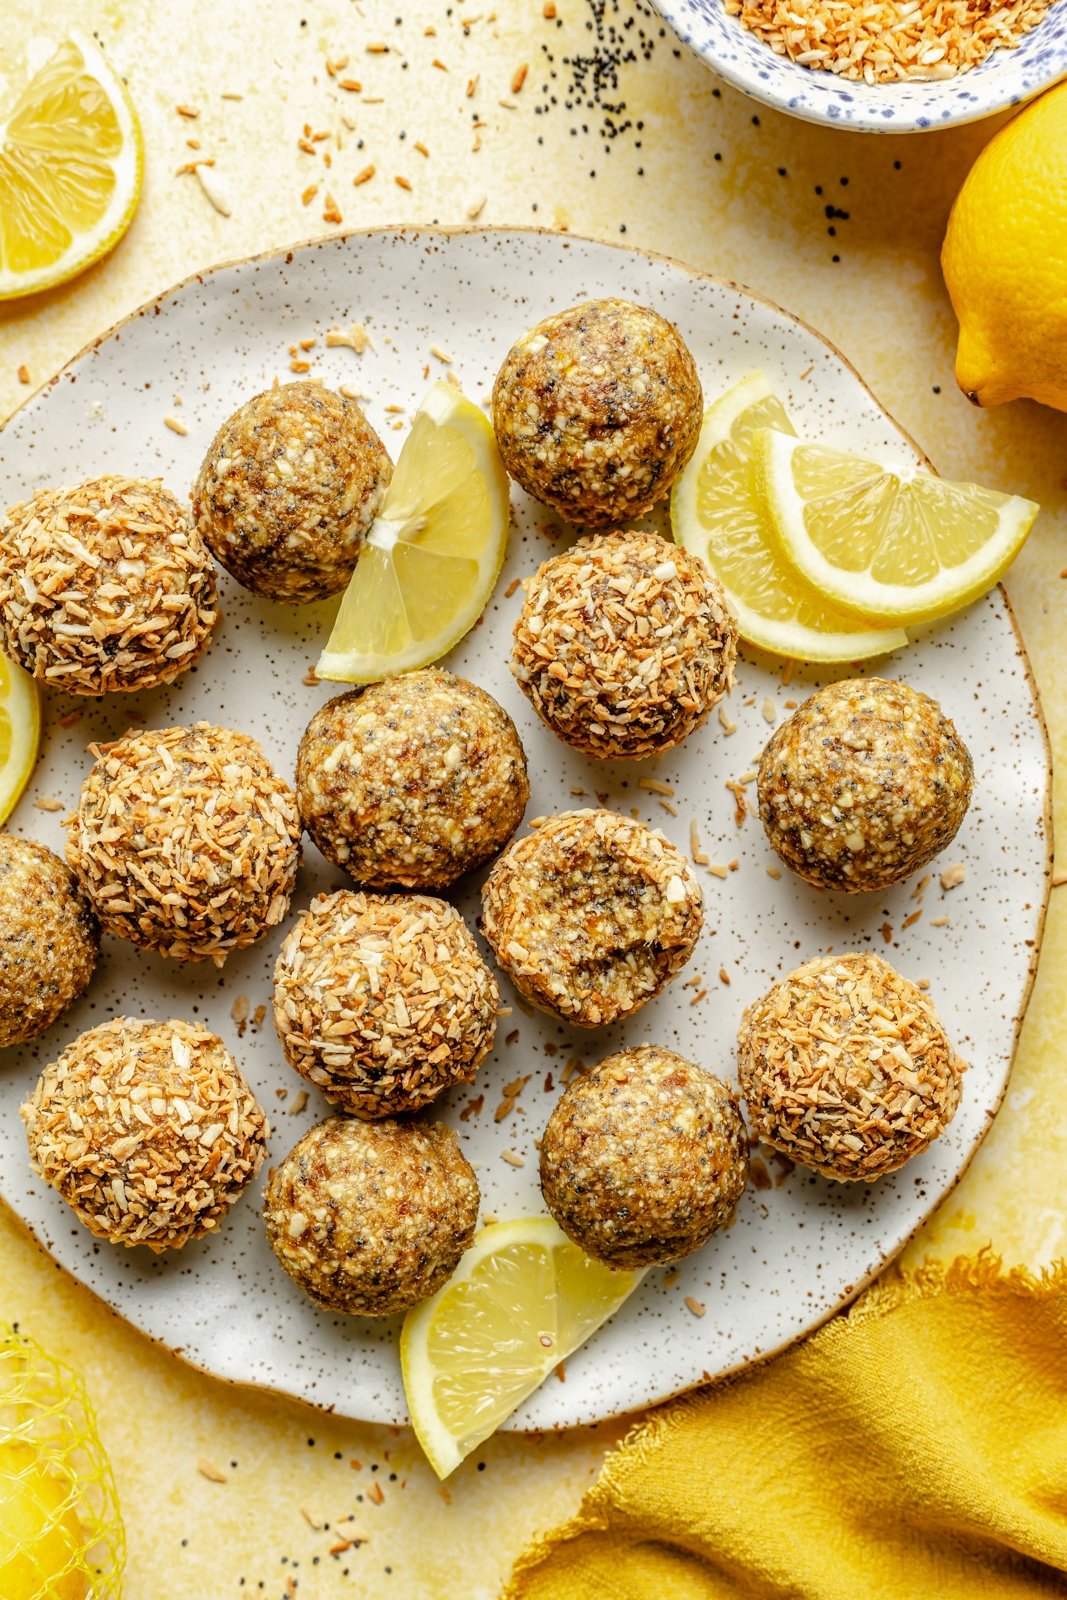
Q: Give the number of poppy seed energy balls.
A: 14